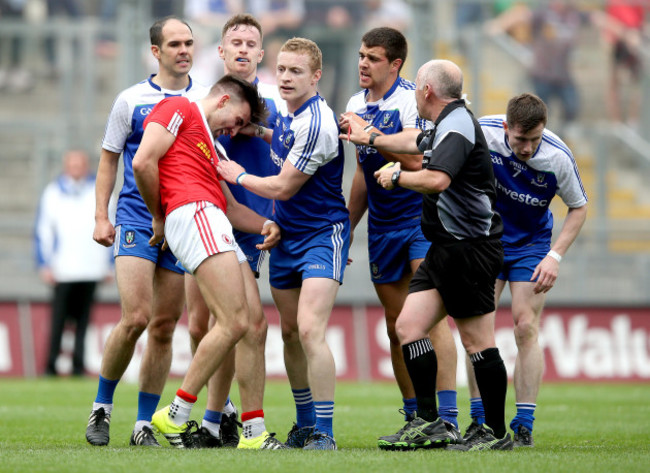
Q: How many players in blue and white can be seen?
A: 5